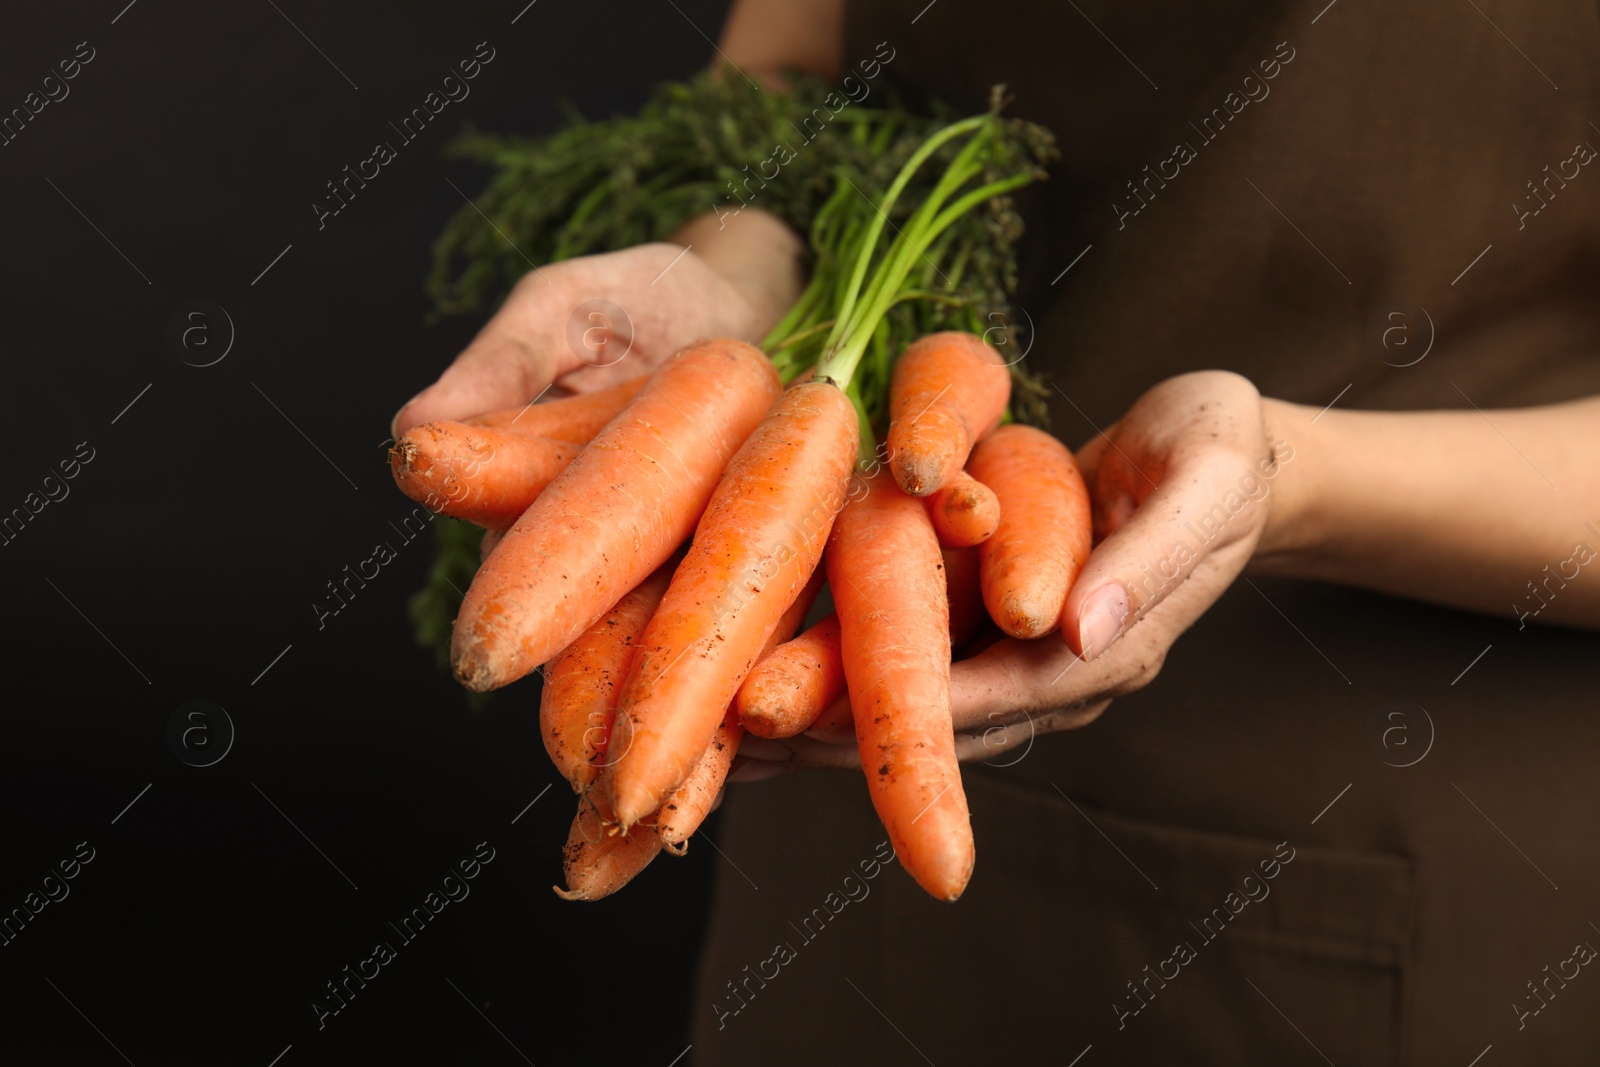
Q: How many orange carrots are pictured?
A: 12